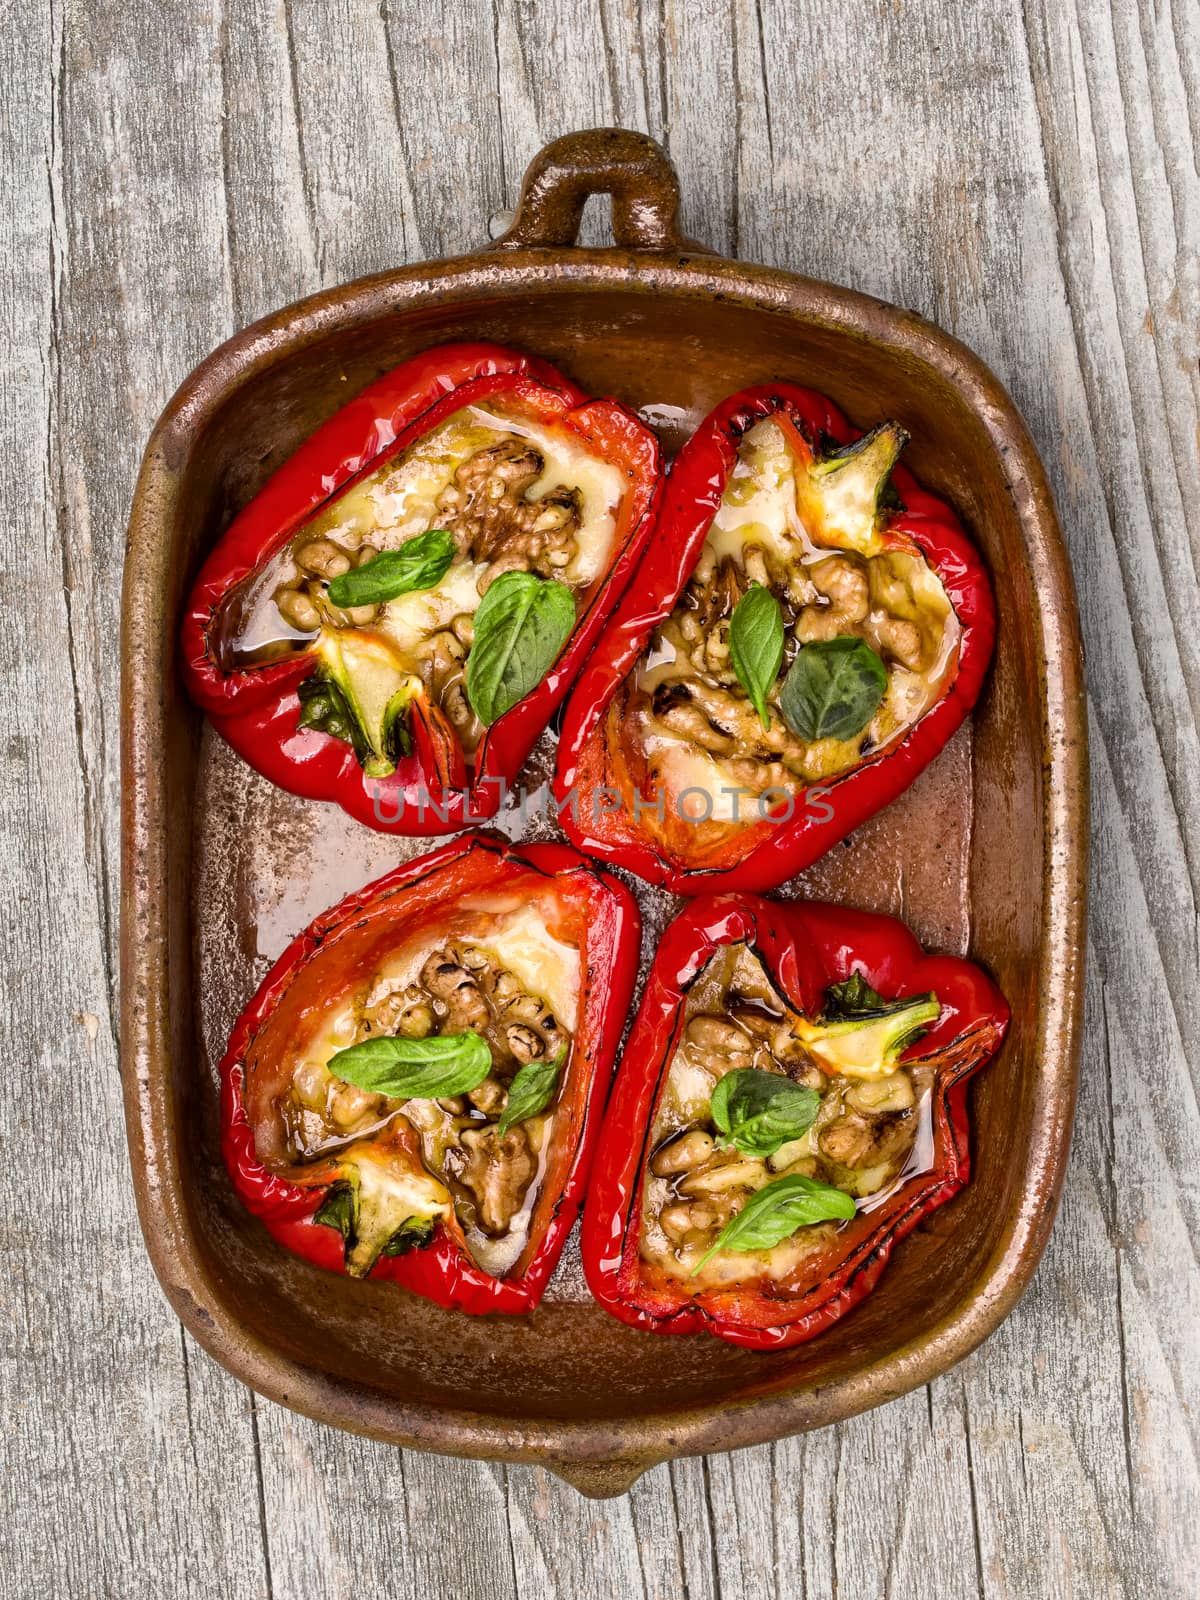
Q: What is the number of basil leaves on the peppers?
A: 8